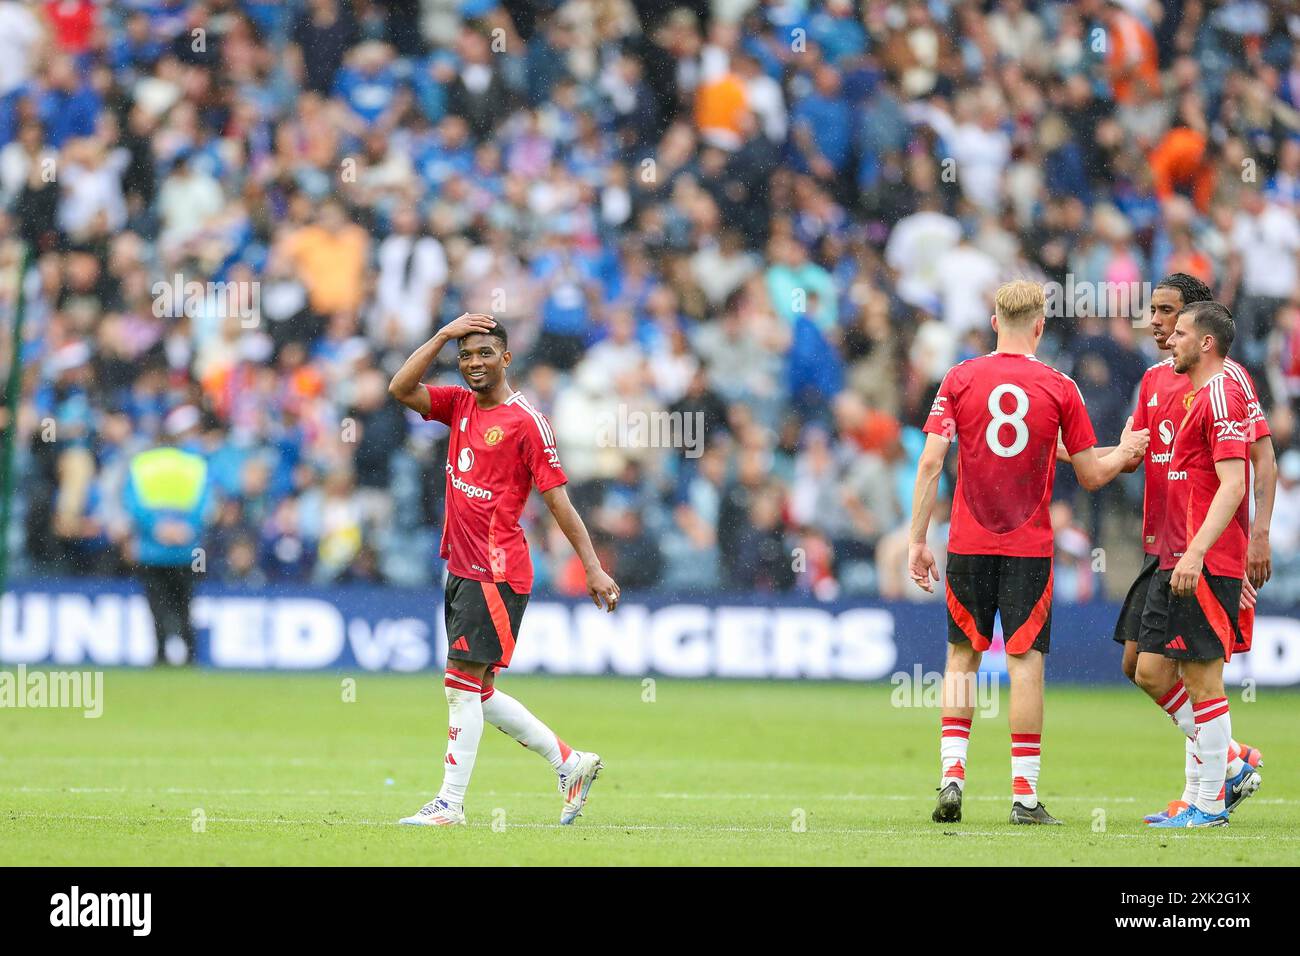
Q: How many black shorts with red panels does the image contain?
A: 4